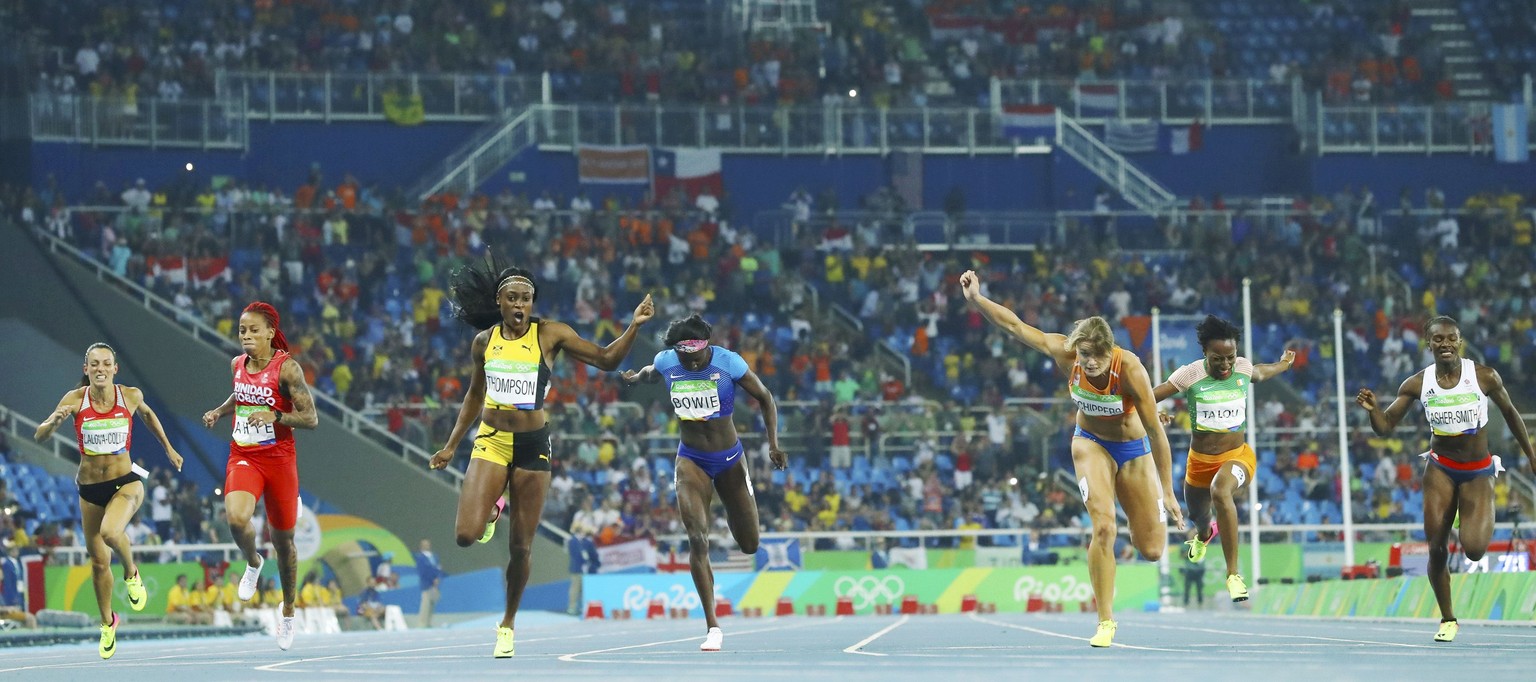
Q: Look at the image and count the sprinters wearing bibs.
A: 7